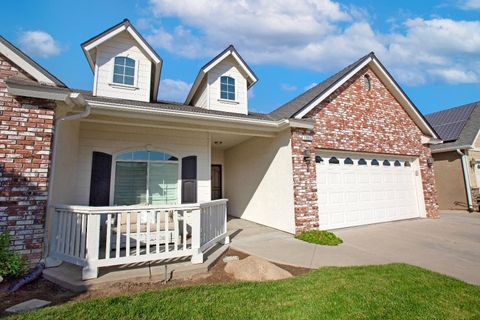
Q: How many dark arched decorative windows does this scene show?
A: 8